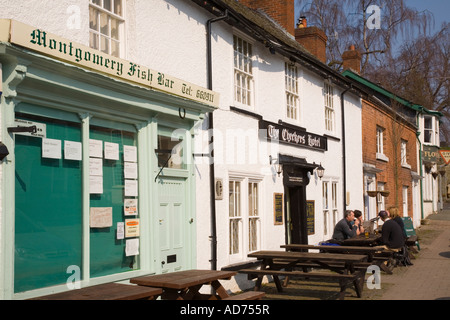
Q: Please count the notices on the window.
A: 14